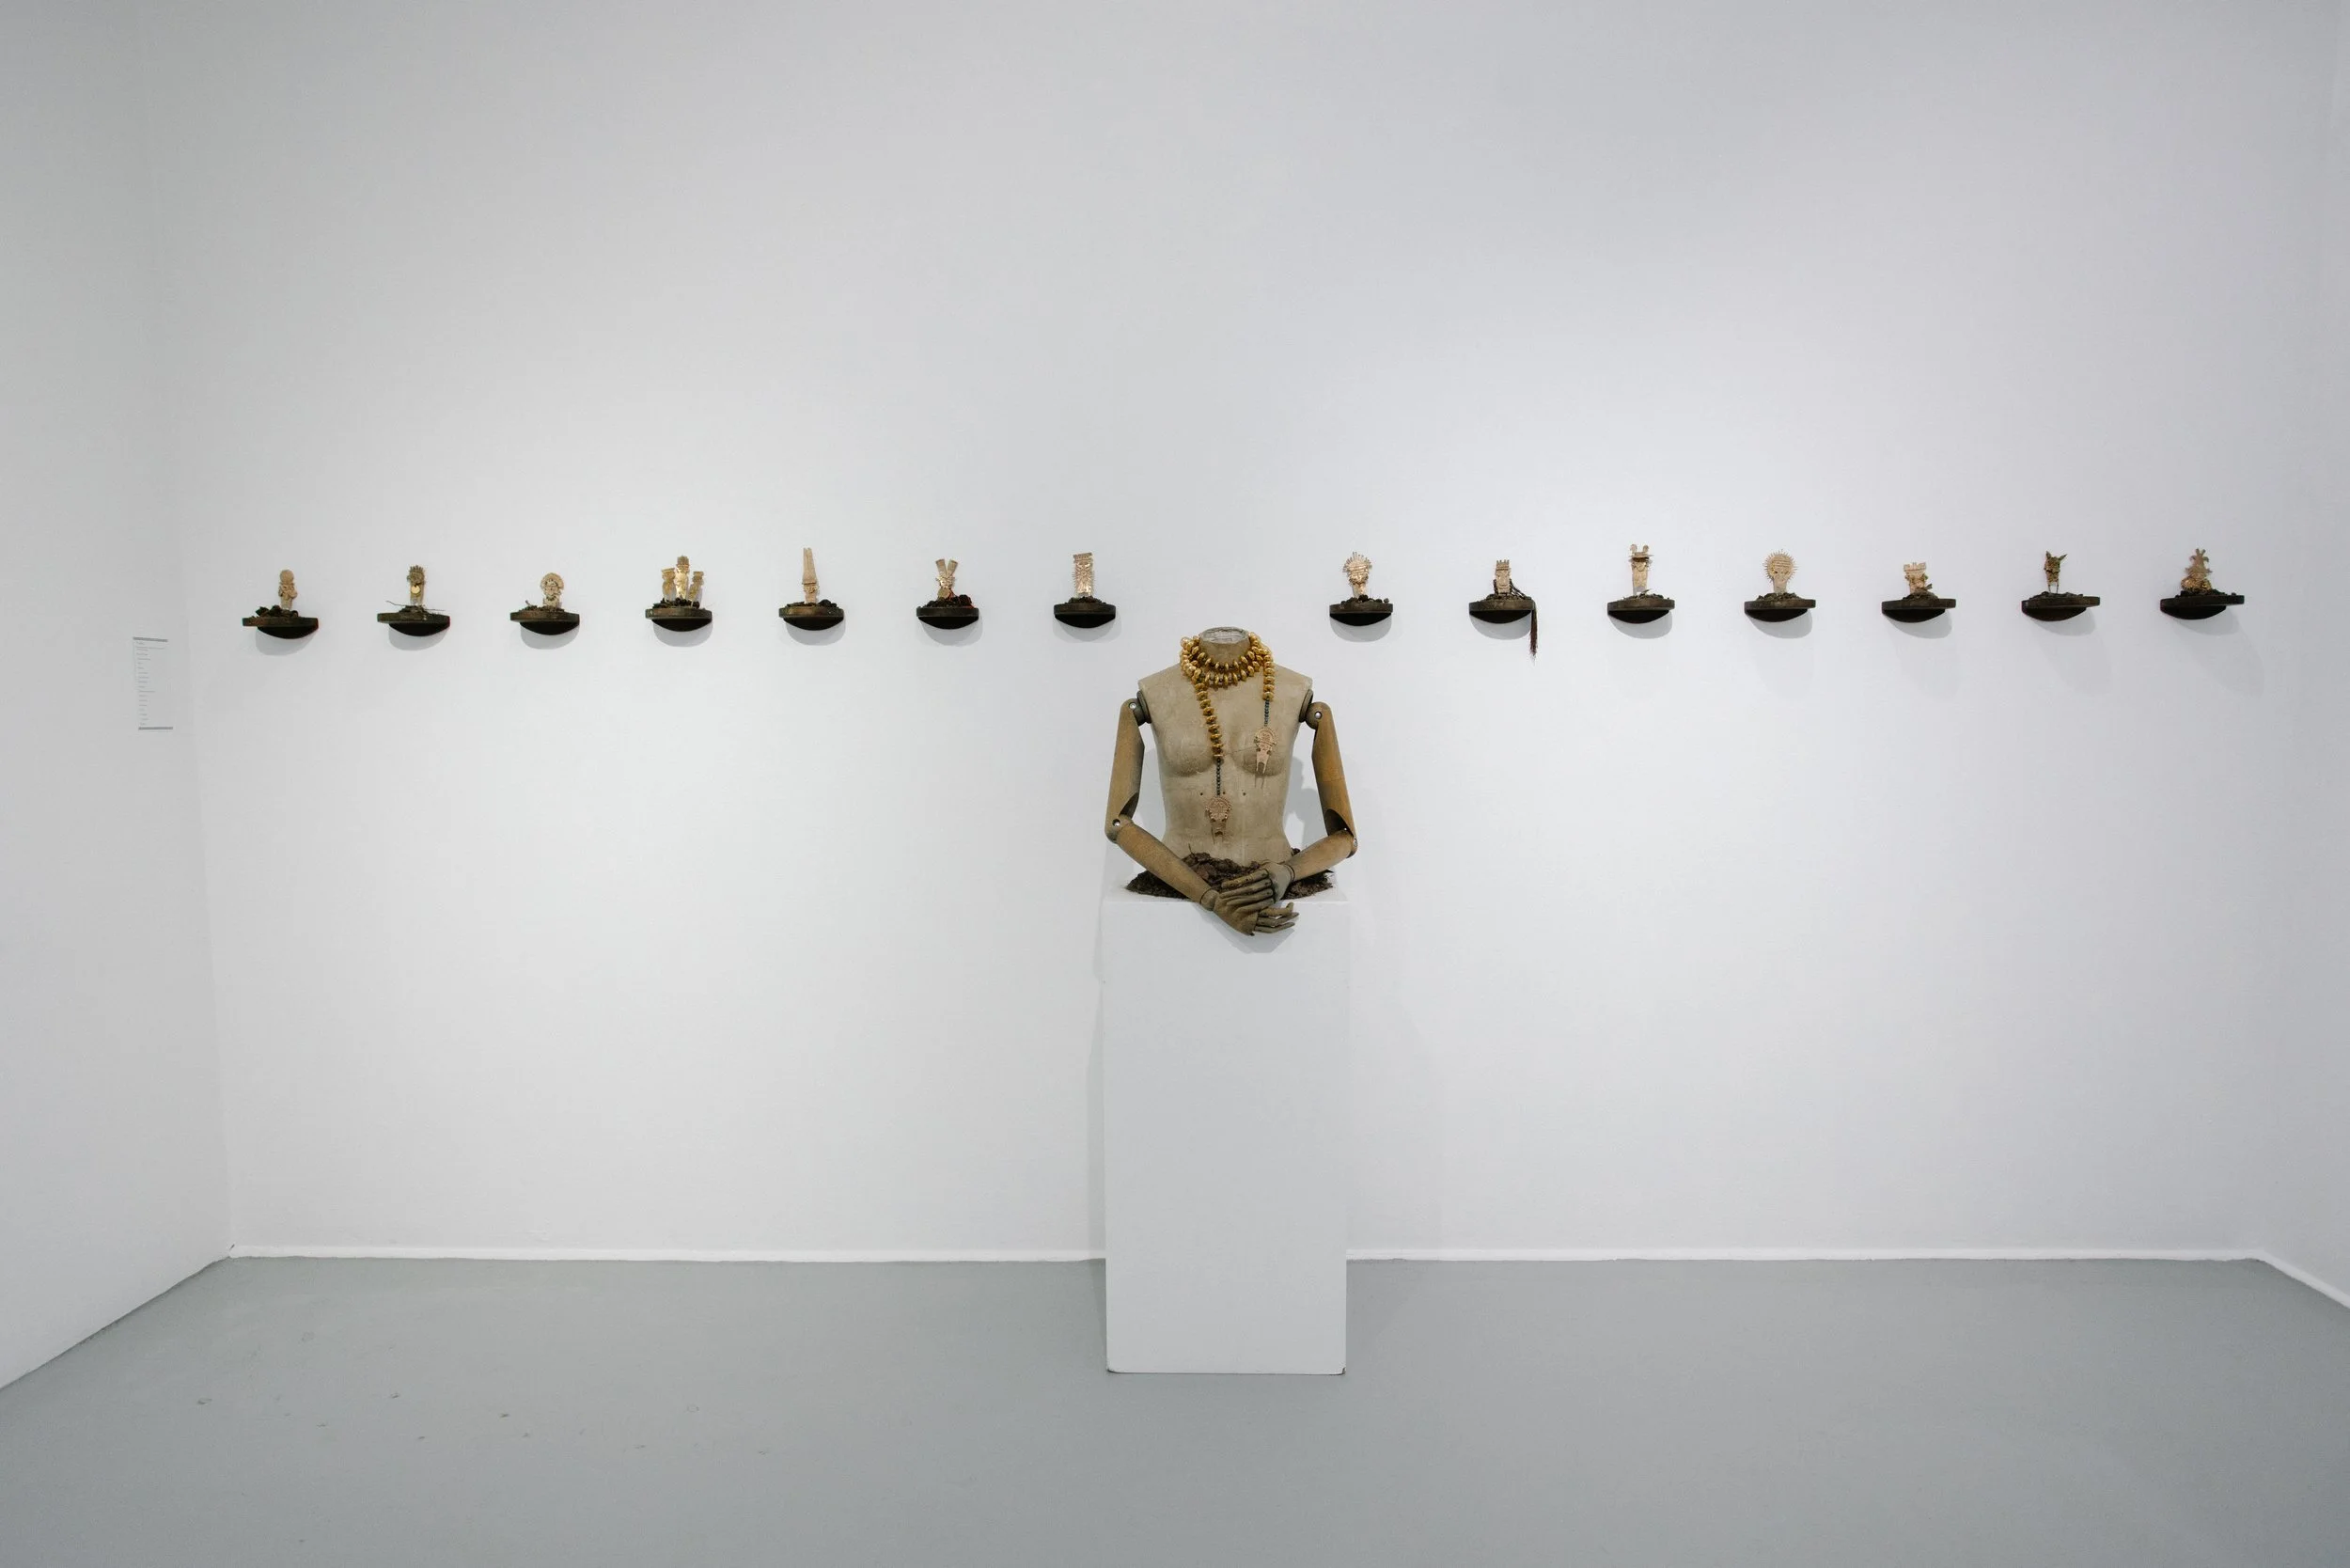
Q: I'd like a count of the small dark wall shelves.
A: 14